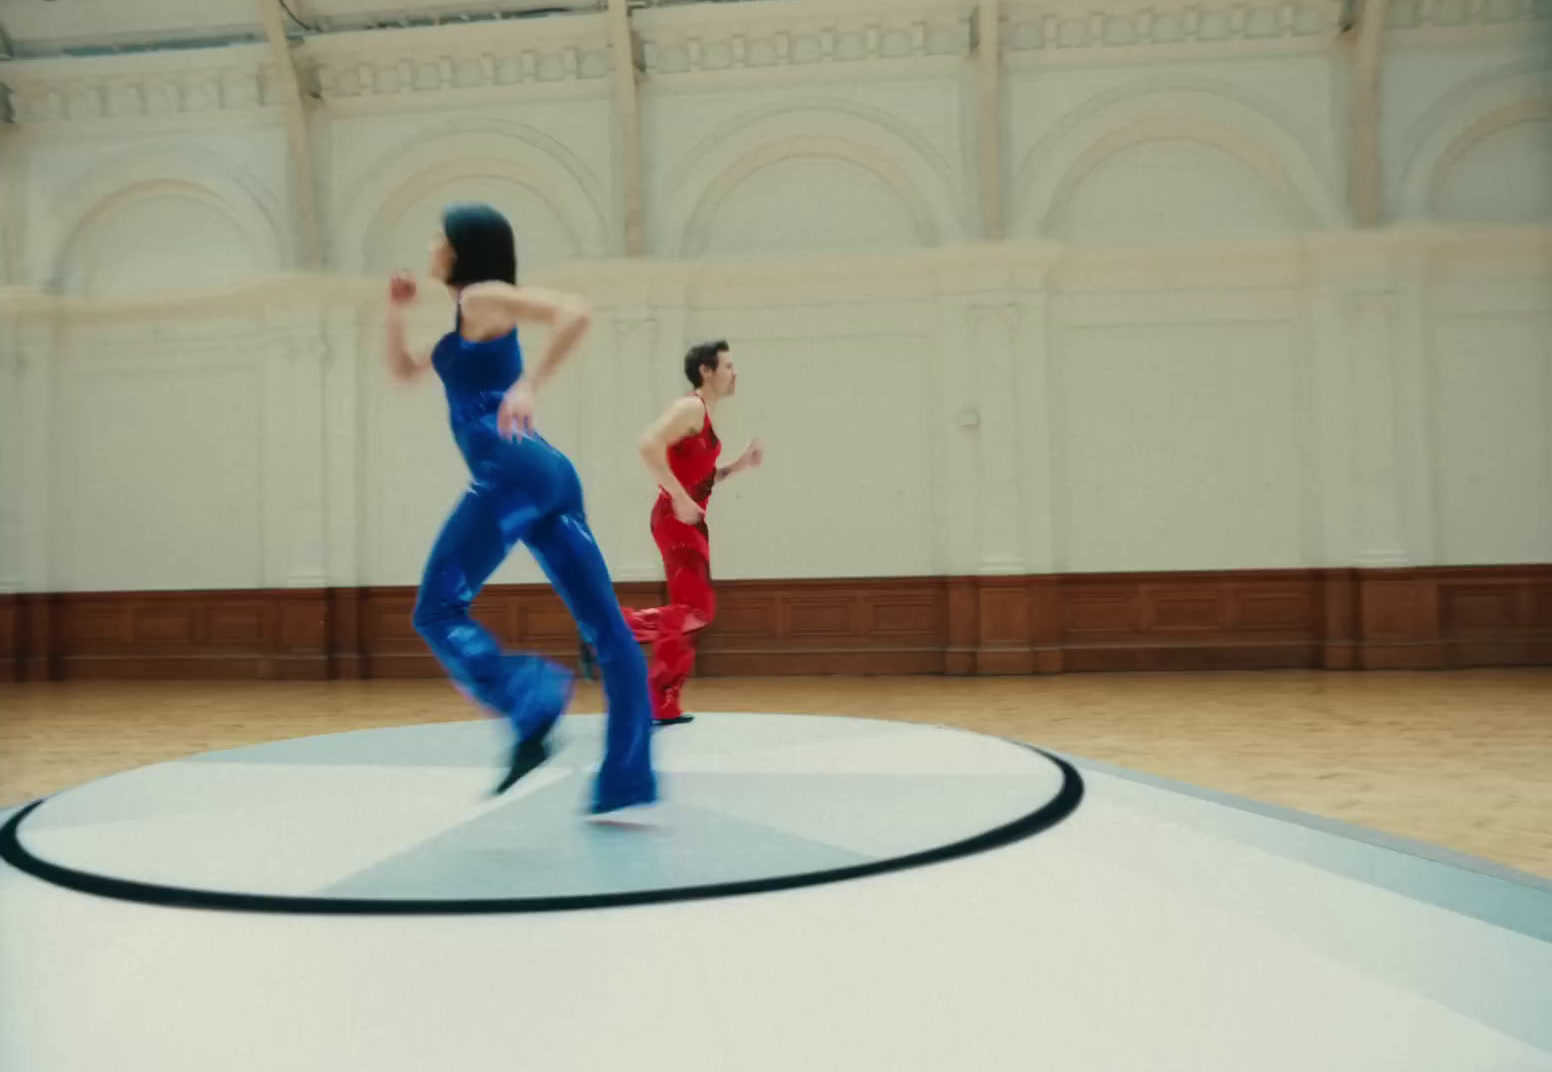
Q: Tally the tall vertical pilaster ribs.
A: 4